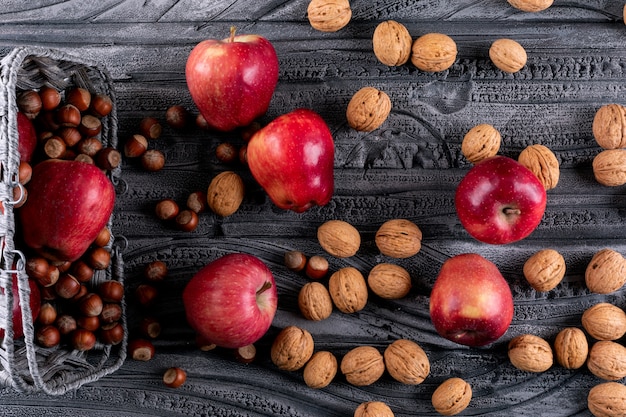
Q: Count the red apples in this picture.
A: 8